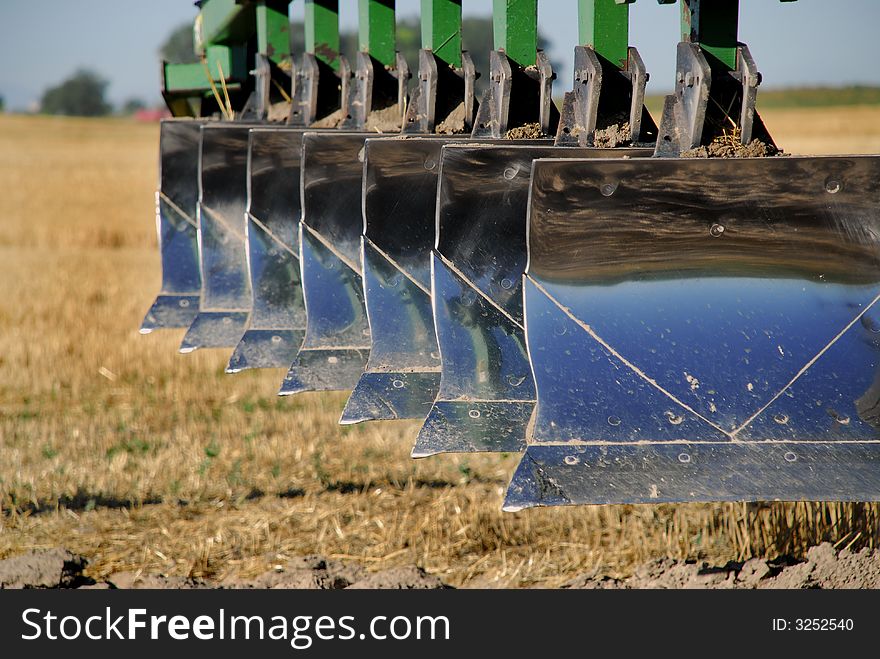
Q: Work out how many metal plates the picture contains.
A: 7